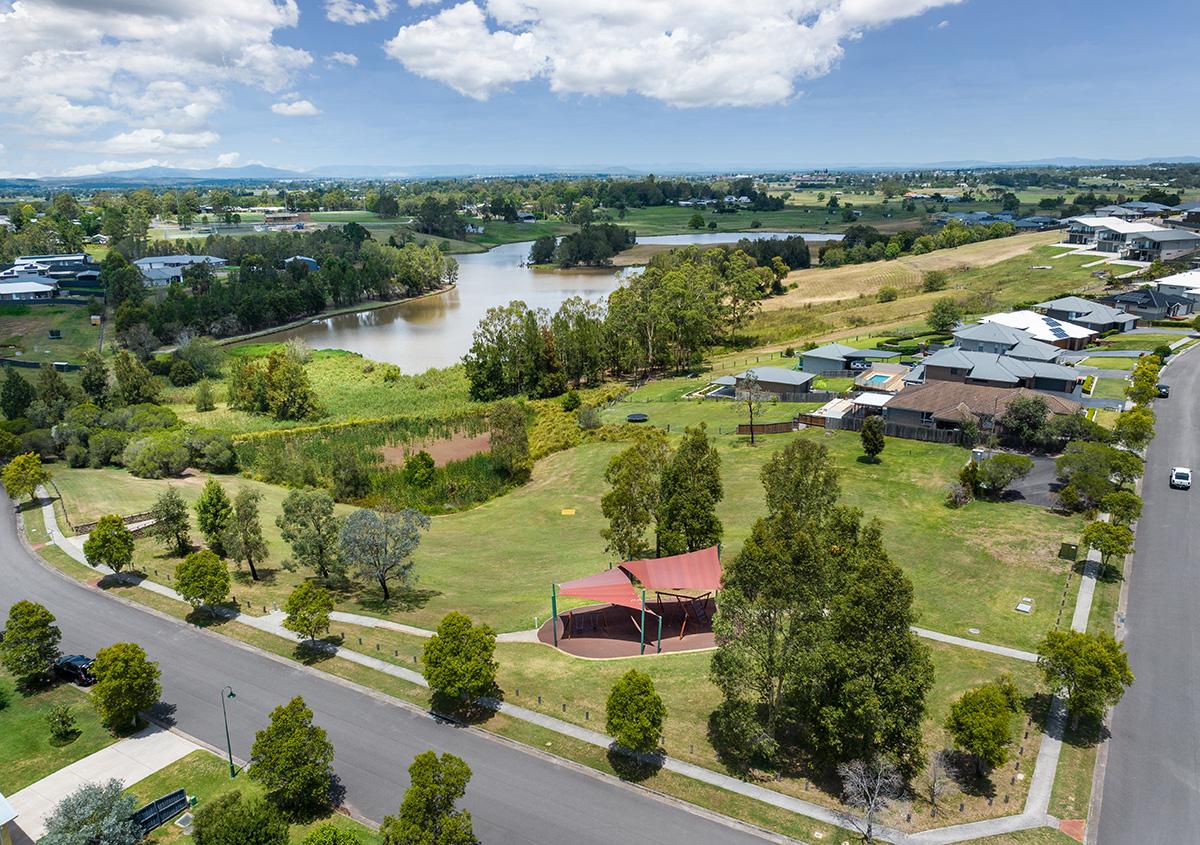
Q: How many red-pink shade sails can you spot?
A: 2